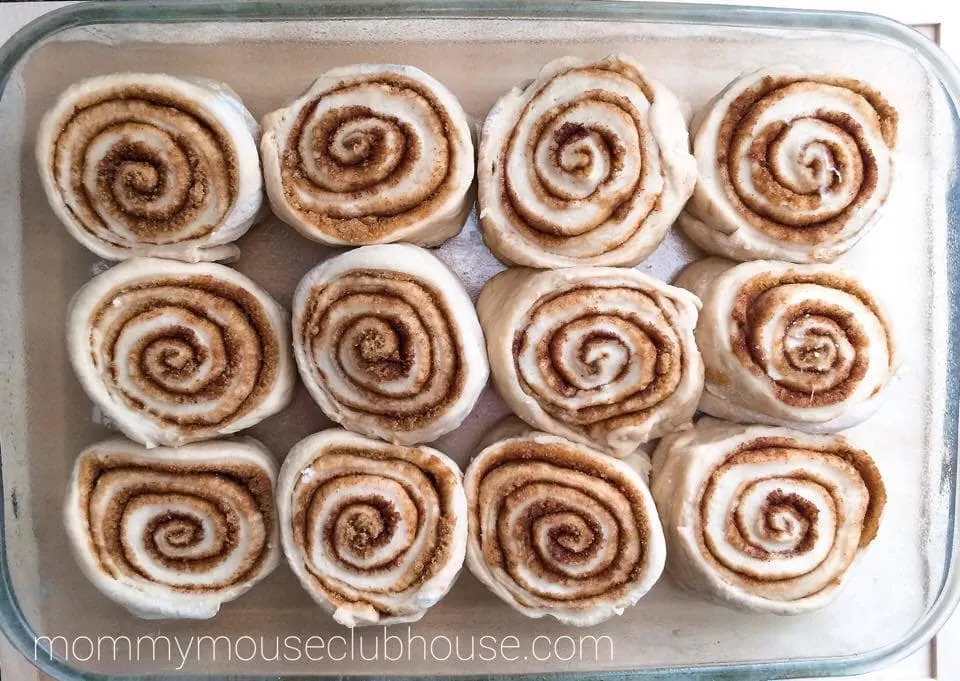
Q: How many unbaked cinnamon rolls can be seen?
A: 12